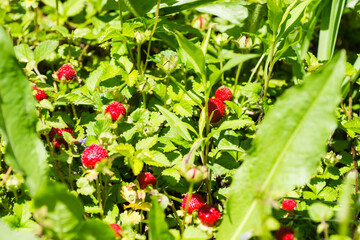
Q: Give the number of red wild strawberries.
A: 13